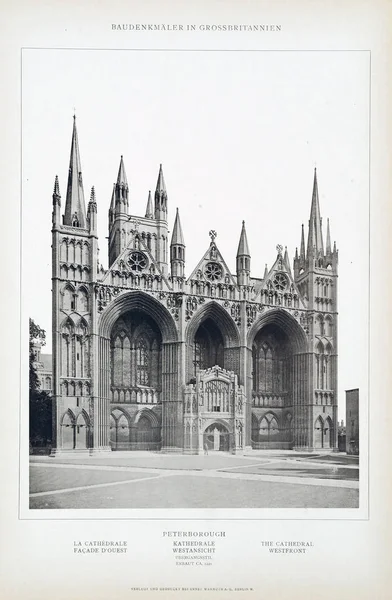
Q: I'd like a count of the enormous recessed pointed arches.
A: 3